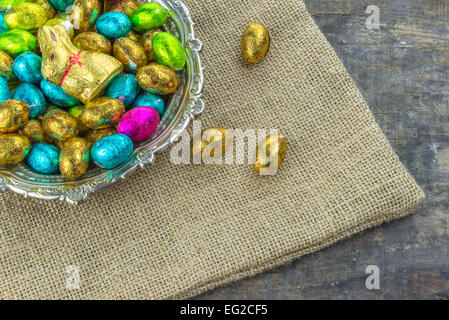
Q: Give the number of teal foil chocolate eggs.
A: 11